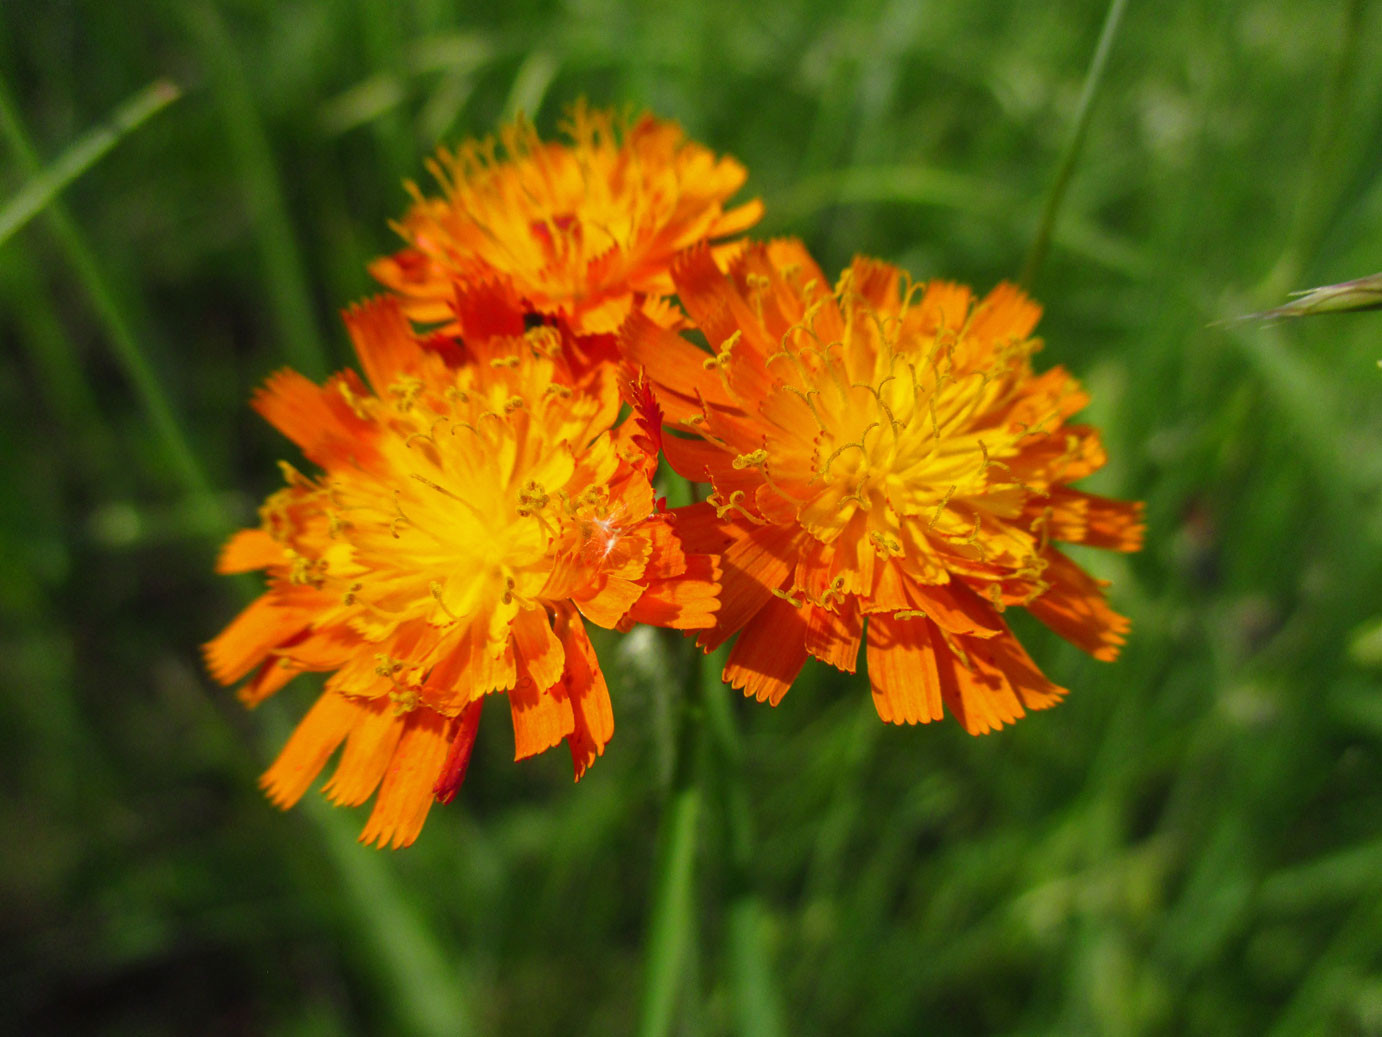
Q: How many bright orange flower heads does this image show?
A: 3